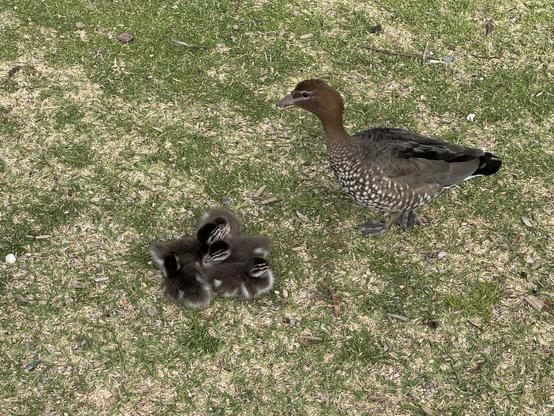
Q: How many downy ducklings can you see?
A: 5